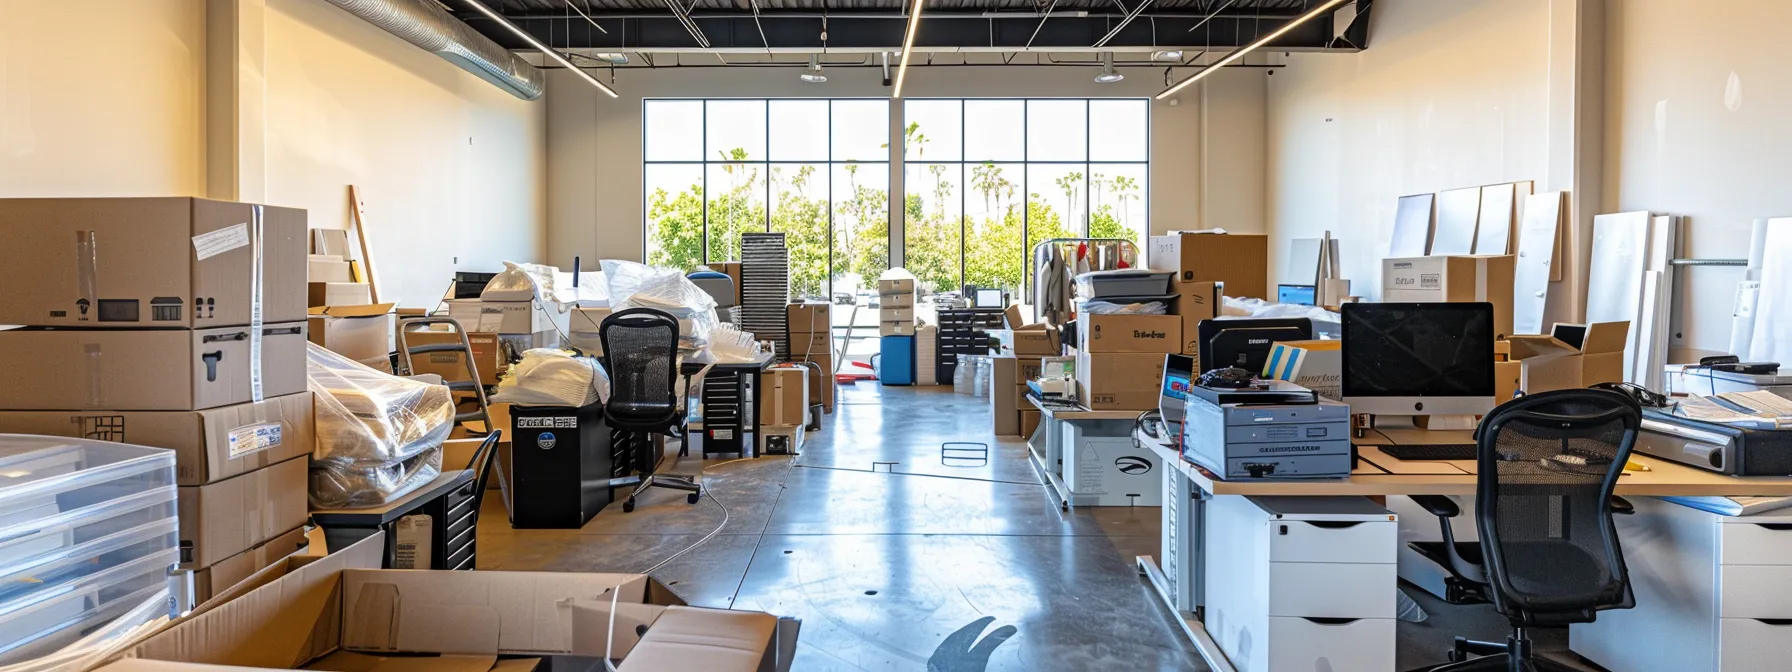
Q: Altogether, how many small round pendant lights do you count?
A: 2